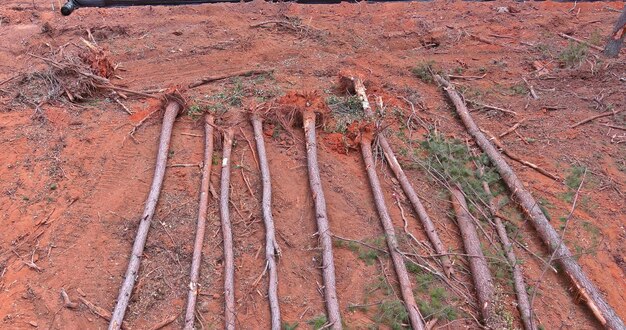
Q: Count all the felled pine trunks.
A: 10